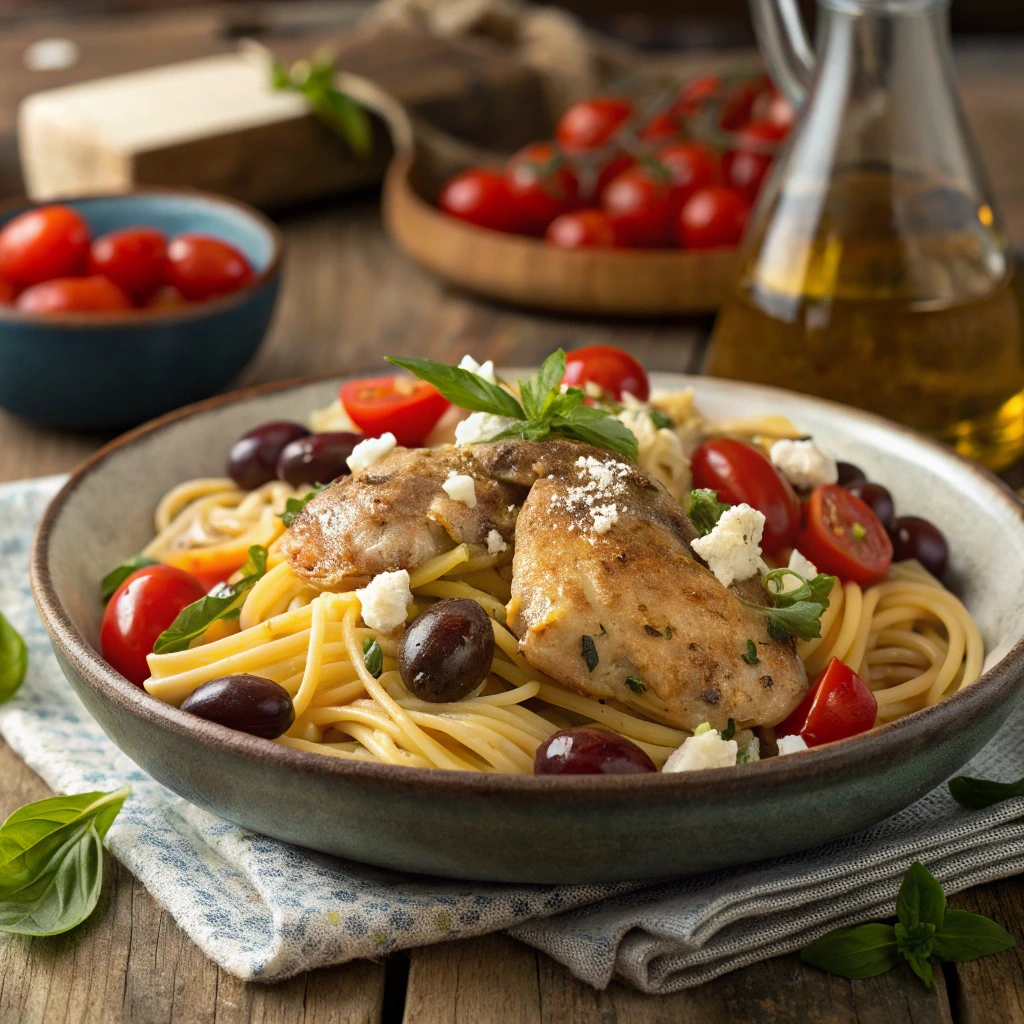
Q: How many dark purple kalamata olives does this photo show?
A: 8